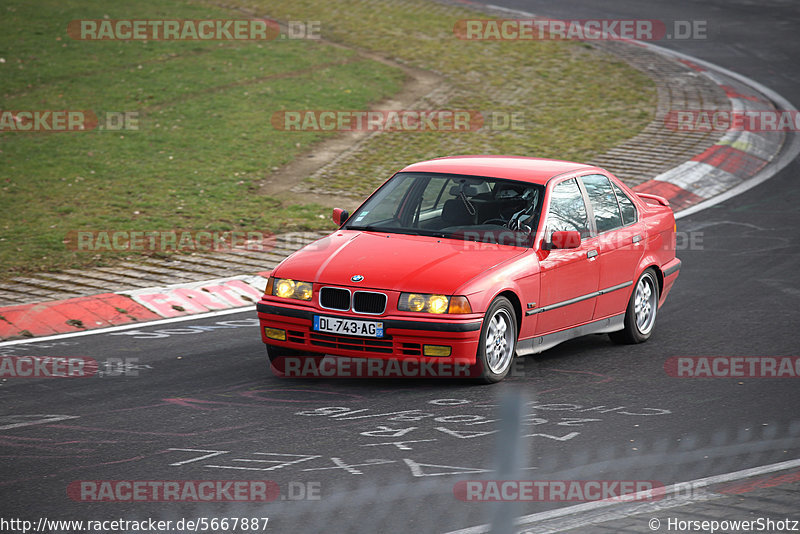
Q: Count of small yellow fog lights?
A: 2